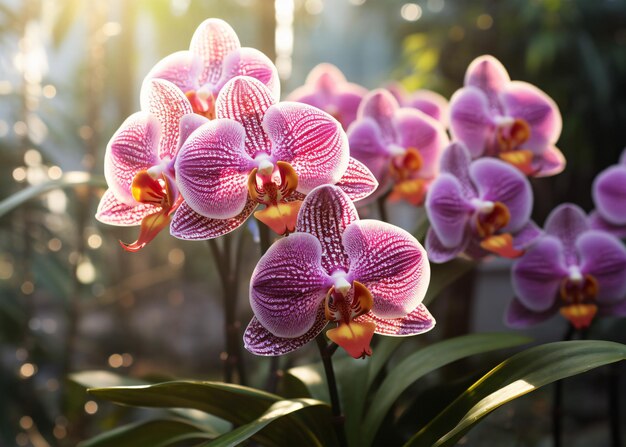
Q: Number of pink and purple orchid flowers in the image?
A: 11